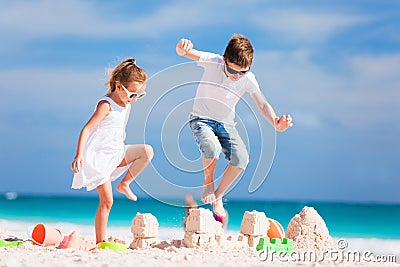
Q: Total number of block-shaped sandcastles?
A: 3